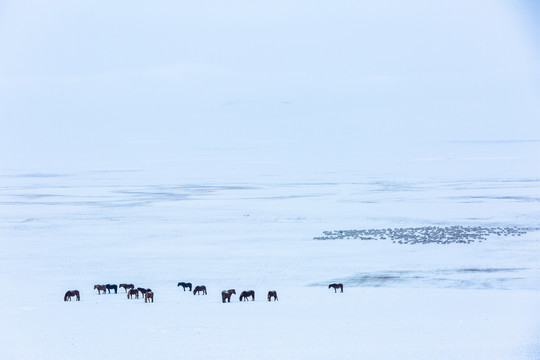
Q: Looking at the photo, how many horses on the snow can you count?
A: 13